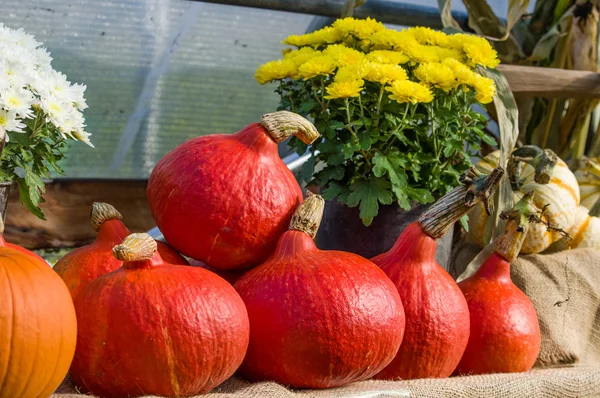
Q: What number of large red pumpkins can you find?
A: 6